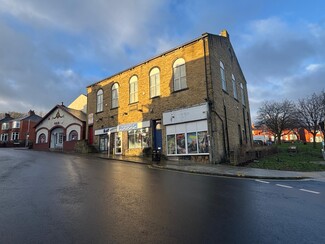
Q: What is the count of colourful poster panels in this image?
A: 4